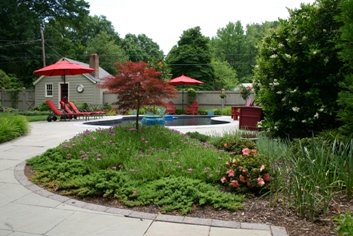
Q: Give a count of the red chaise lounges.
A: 3